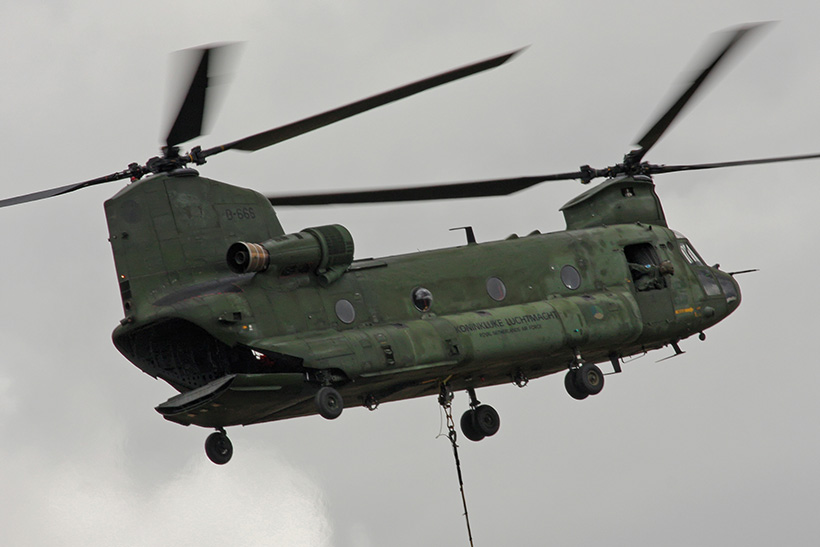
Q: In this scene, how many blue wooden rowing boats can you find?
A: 0